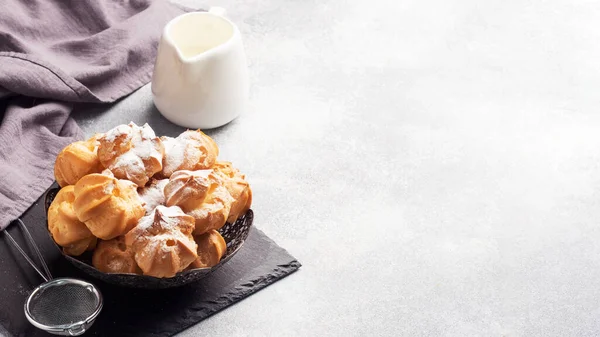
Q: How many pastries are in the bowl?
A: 11